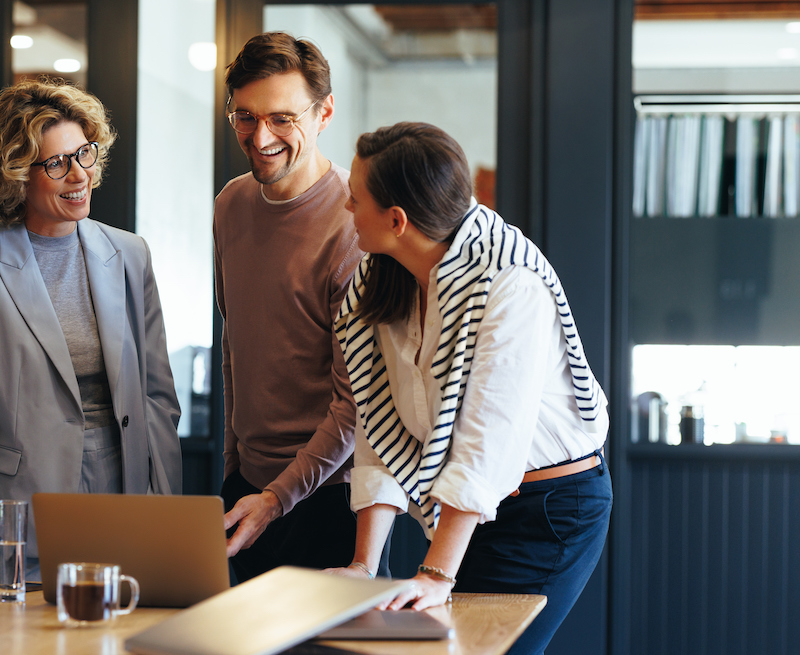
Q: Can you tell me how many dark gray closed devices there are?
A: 1